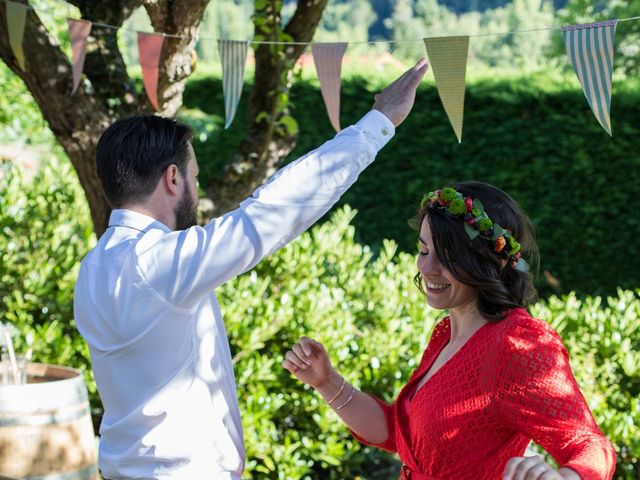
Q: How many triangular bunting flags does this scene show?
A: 7